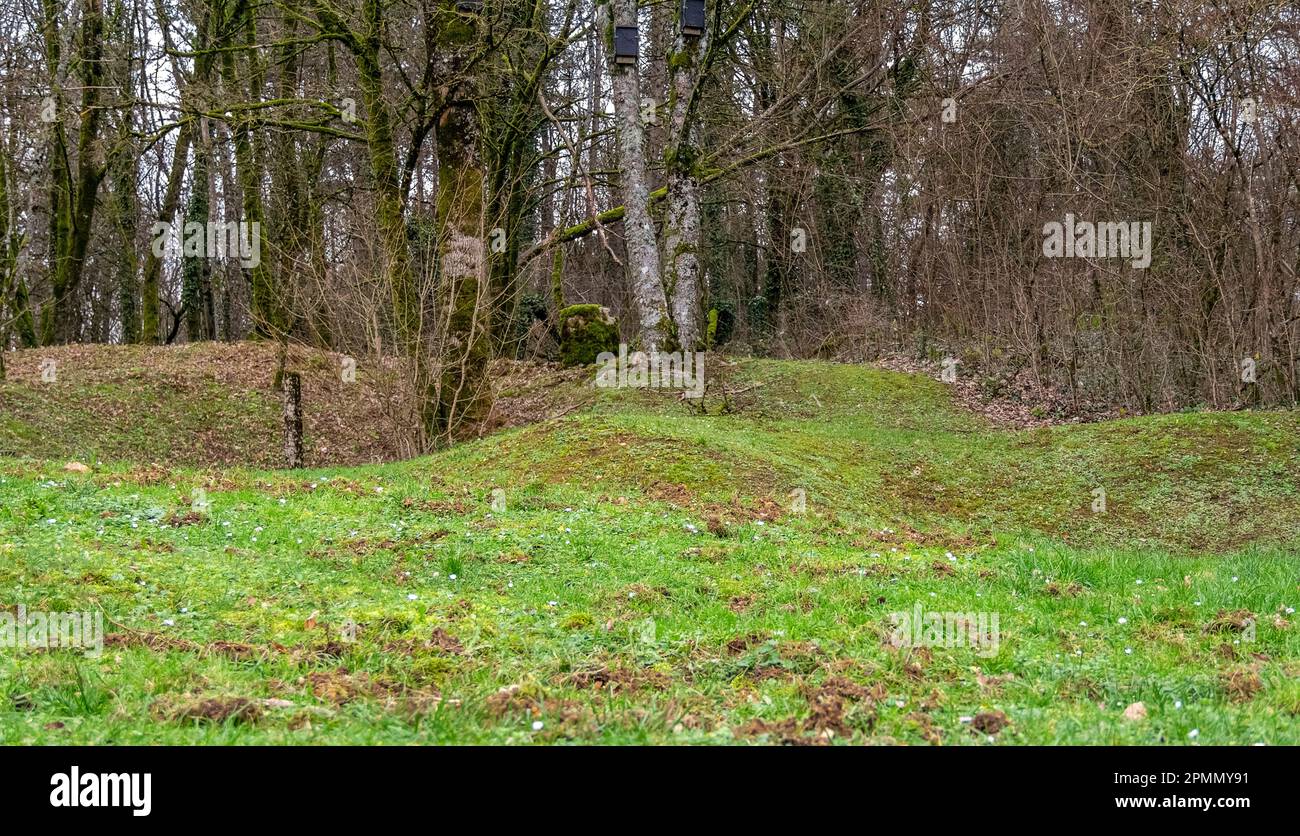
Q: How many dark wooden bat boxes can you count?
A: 2